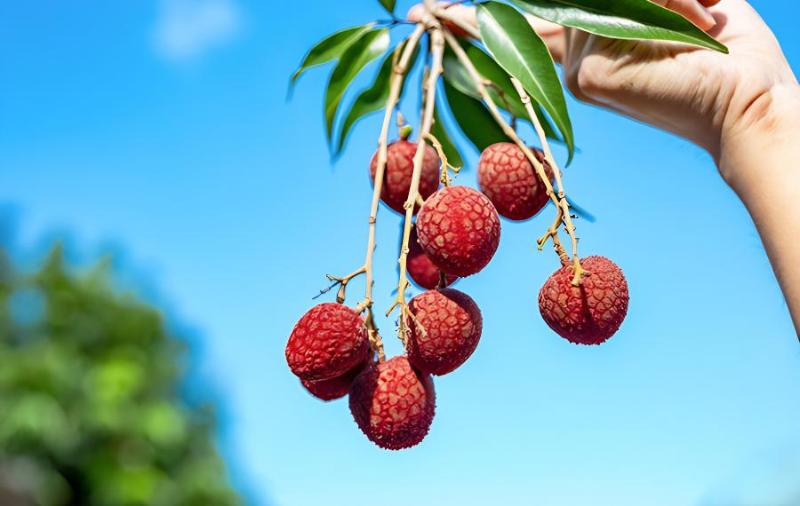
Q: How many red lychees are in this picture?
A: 9